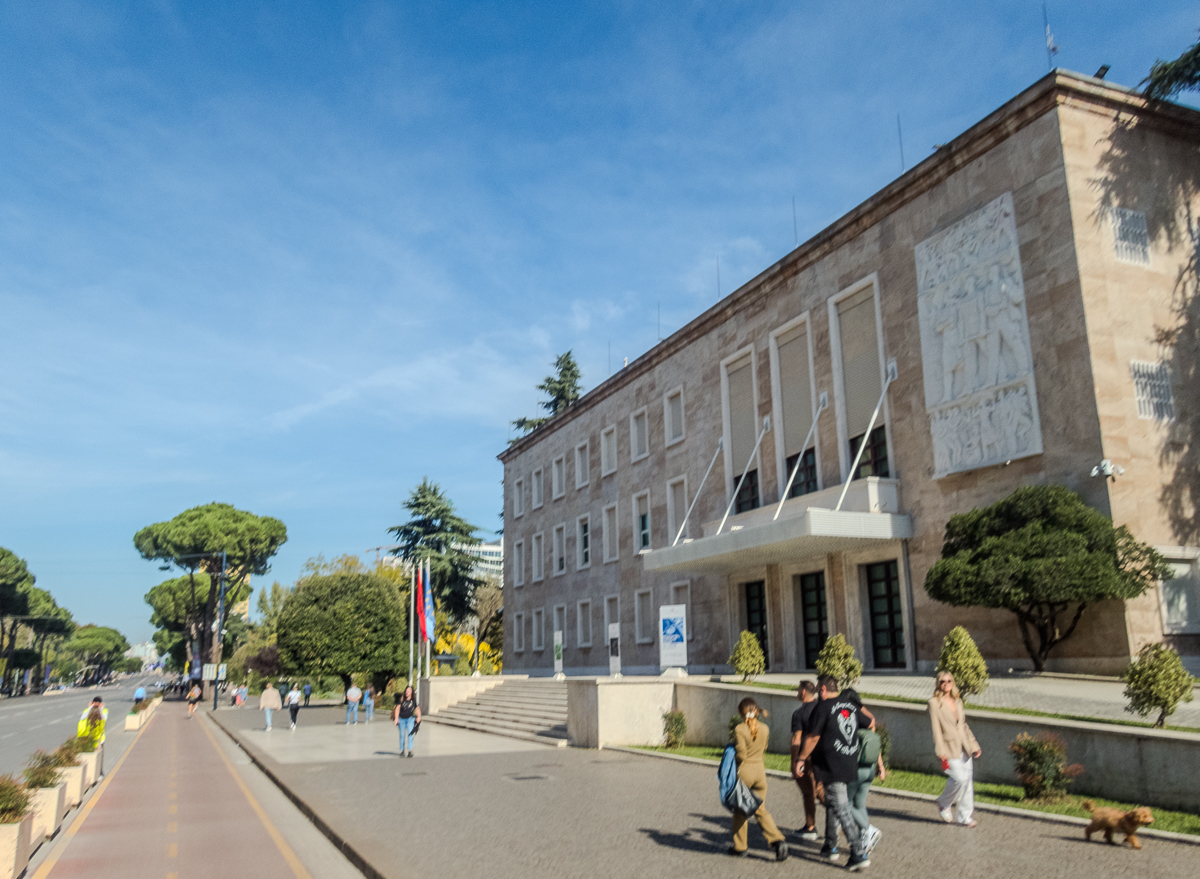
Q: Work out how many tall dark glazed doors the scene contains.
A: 3